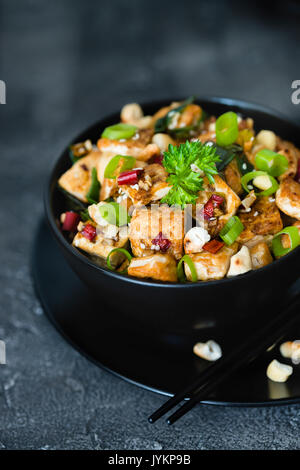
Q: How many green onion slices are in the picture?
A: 10